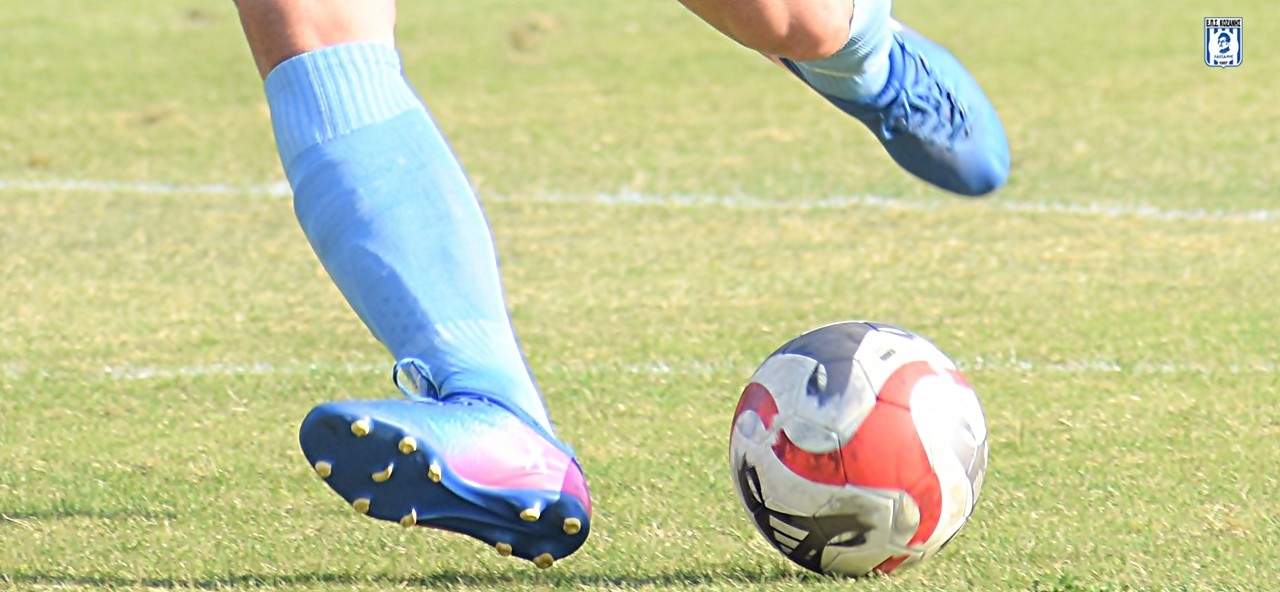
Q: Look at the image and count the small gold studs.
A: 11